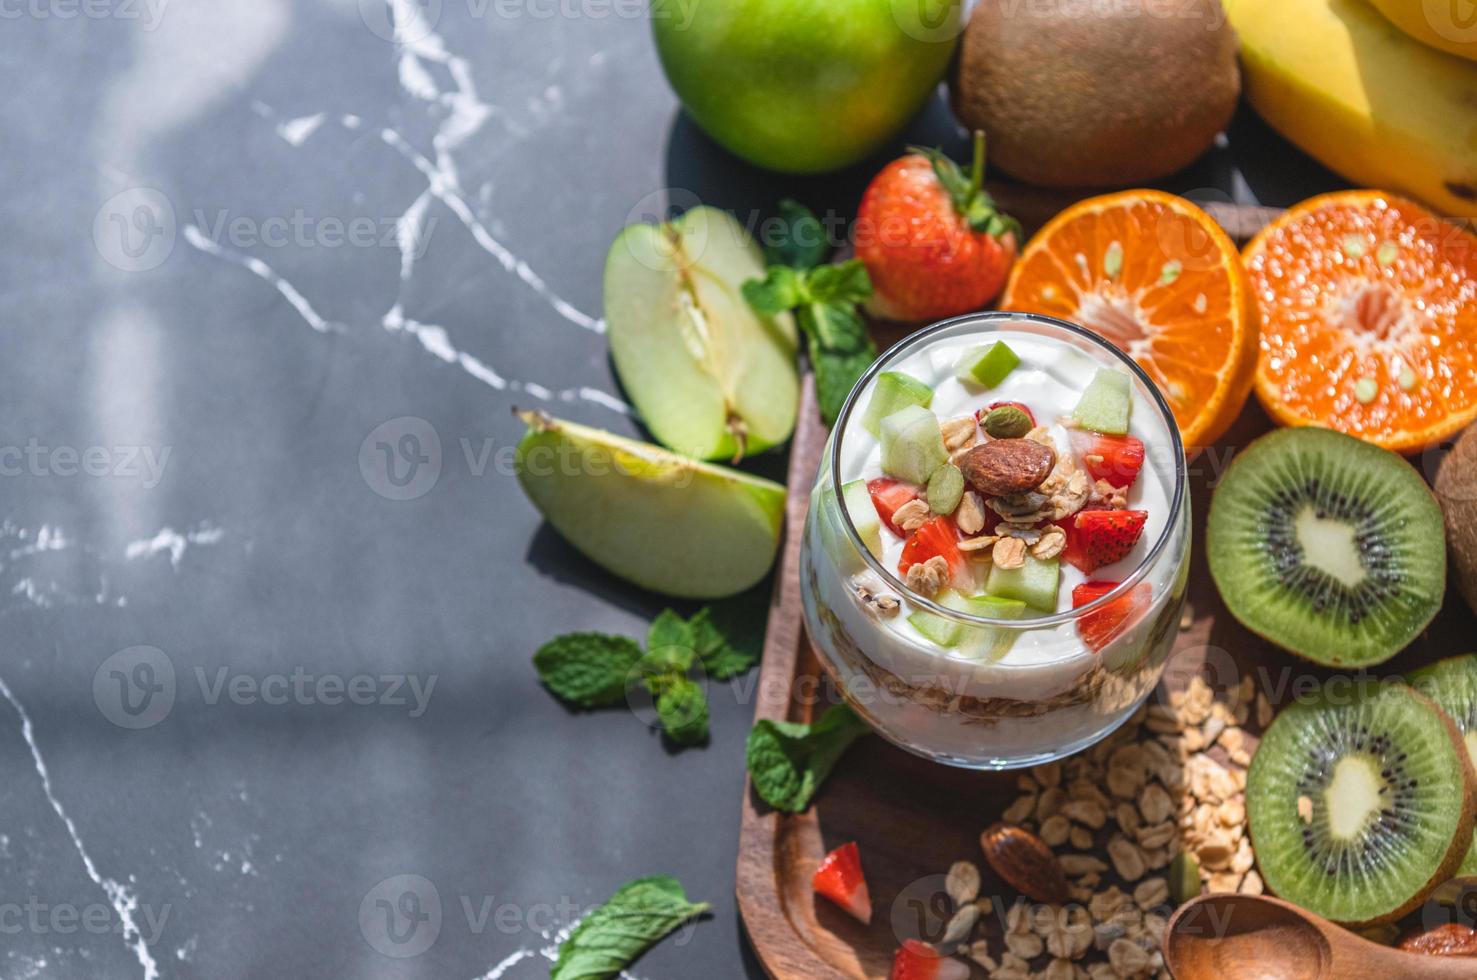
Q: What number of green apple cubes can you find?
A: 8